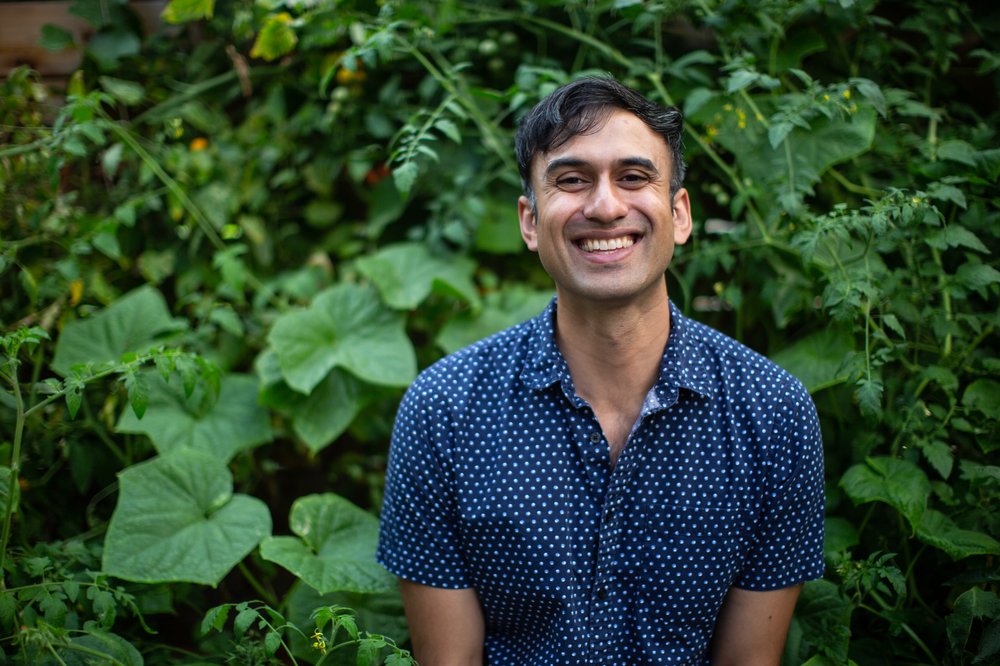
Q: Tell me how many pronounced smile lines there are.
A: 2